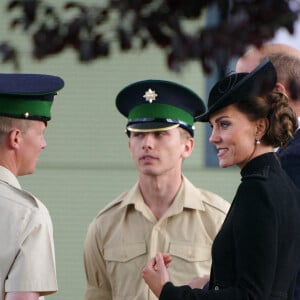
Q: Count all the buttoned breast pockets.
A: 2